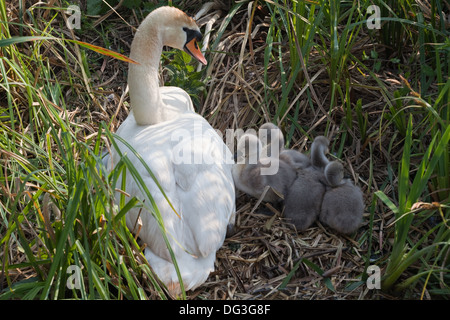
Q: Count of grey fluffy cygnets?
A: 4